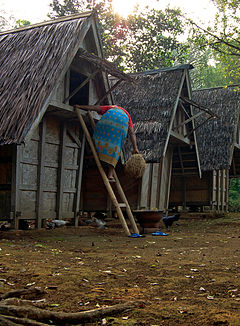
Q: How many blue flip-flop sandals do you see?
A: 2